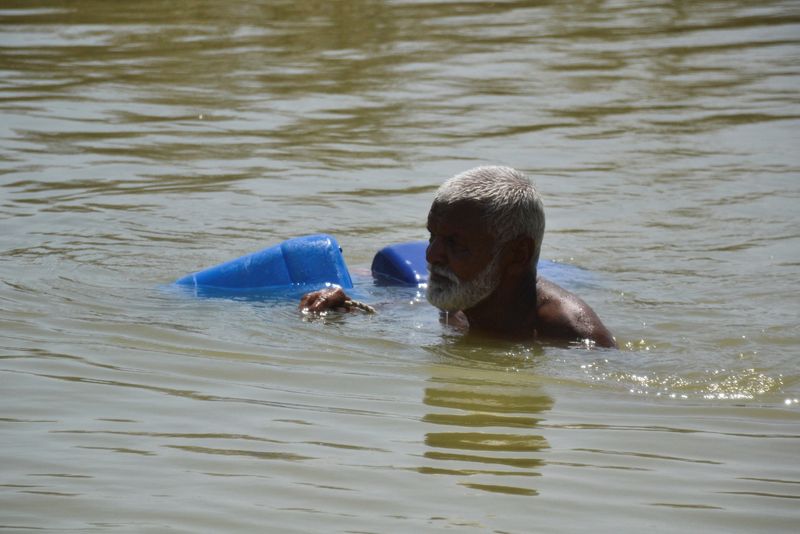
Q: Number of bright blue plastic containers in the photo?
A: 2